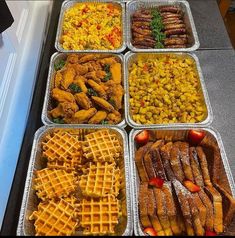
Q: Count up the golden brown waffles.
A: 6